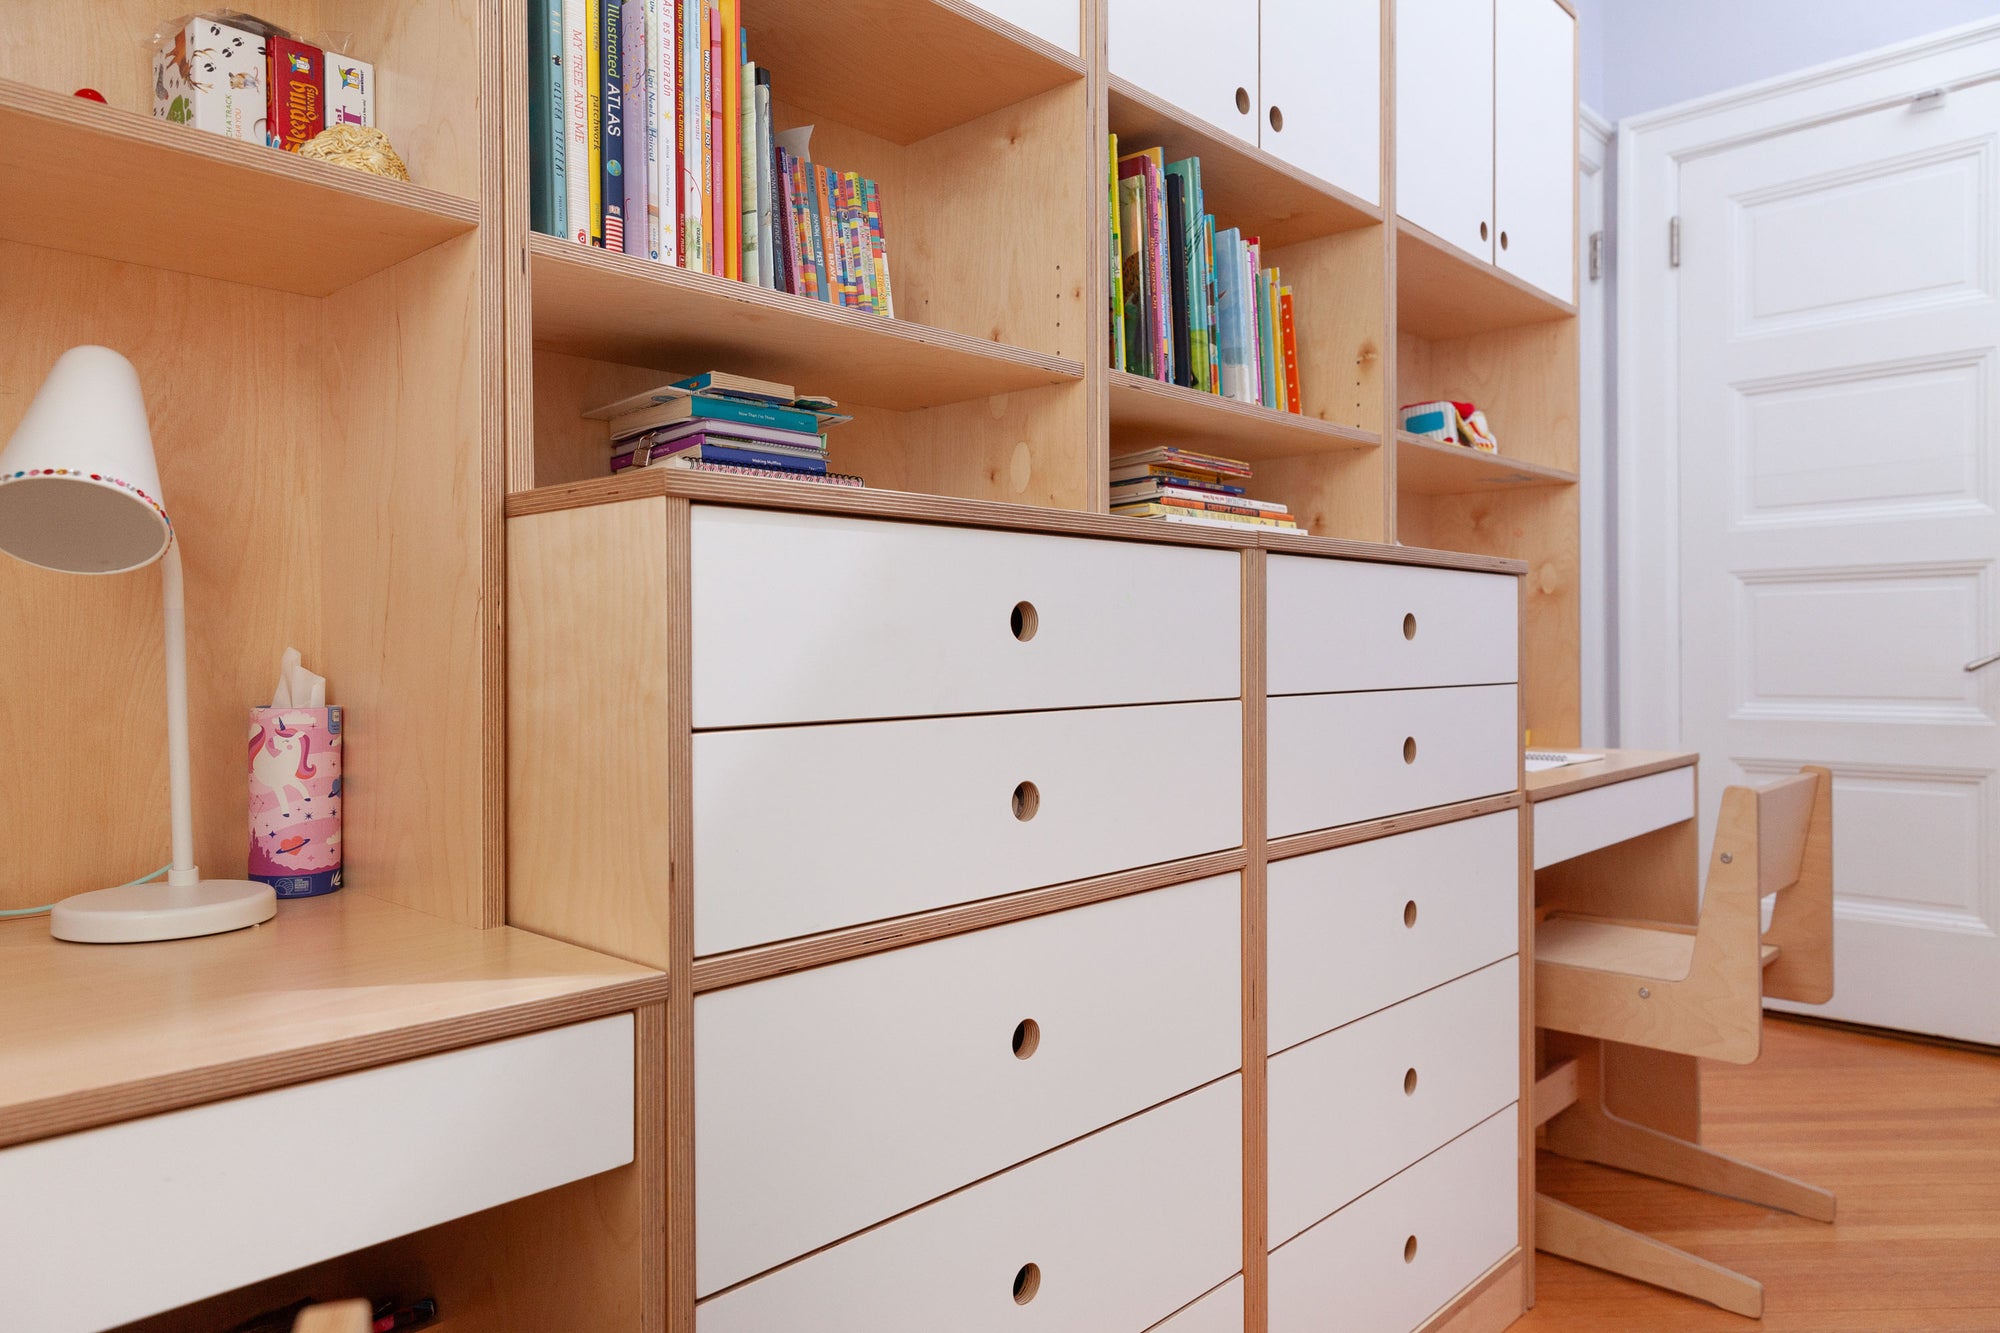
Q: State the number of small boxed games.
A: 3